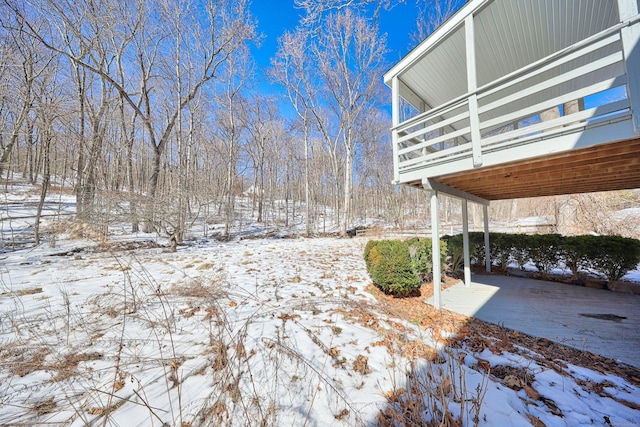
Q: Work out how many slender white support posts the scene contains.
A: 3